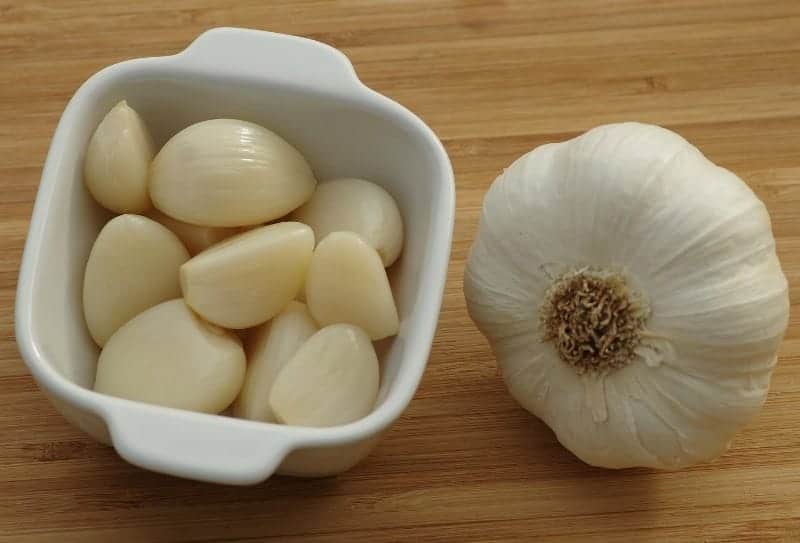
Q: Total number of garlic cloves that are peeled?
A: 10